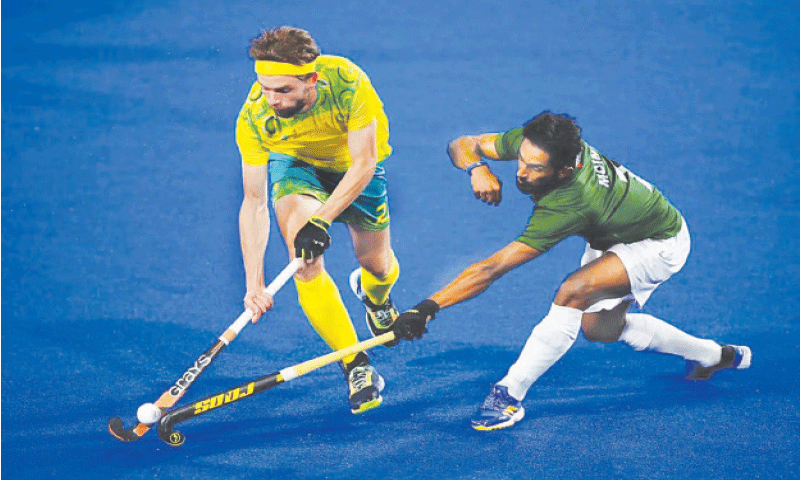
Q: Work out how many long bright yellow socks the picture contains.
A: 2